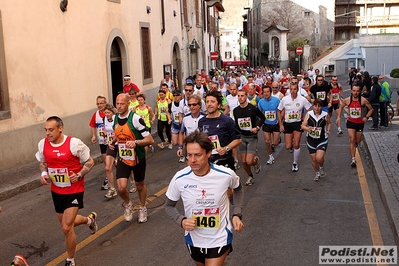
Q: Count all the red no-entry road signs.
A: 2